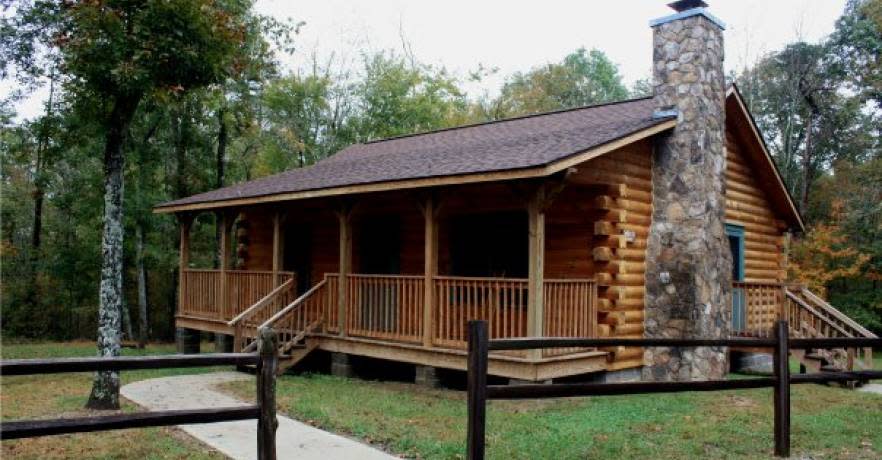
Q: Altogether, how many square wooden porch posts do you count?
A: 6